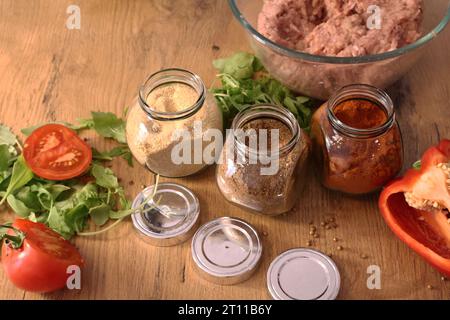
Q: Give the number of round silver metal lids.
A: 3